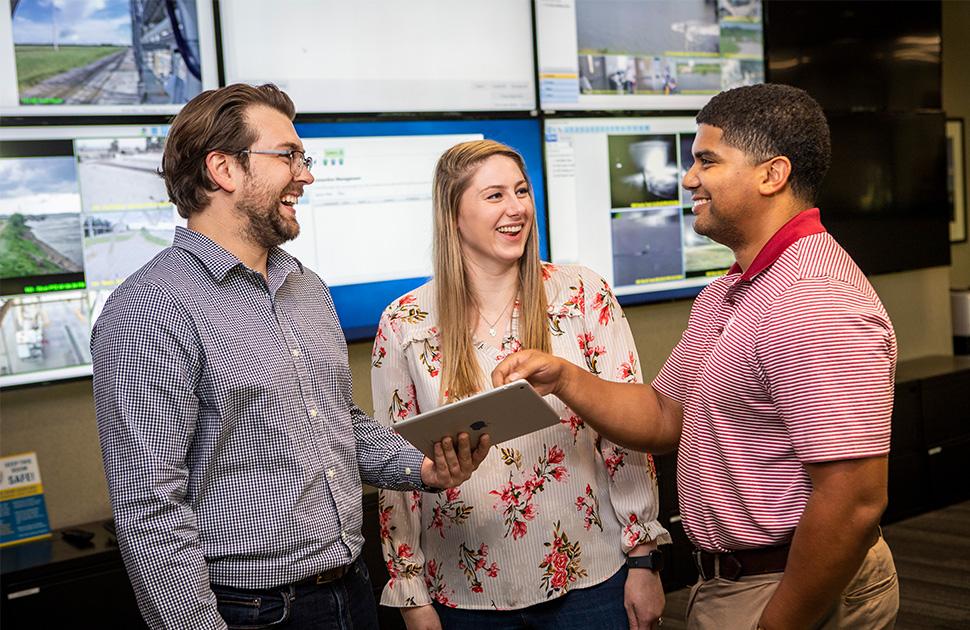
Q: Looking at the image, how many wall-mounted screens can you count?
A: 8